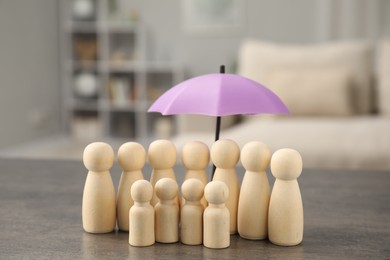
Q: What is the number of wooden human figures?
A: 11